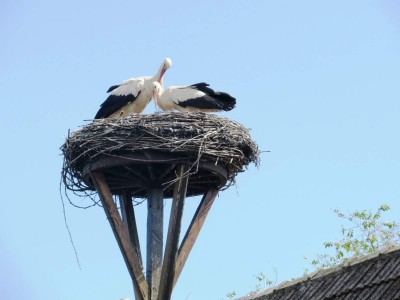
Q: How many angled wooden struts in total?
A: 4